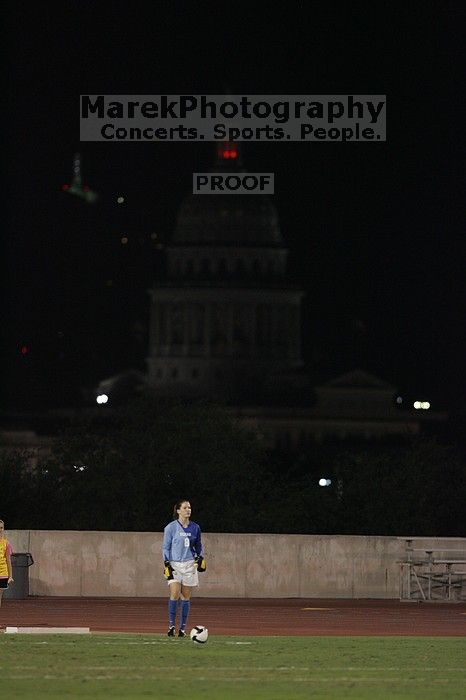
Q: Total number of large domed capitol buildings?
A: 1